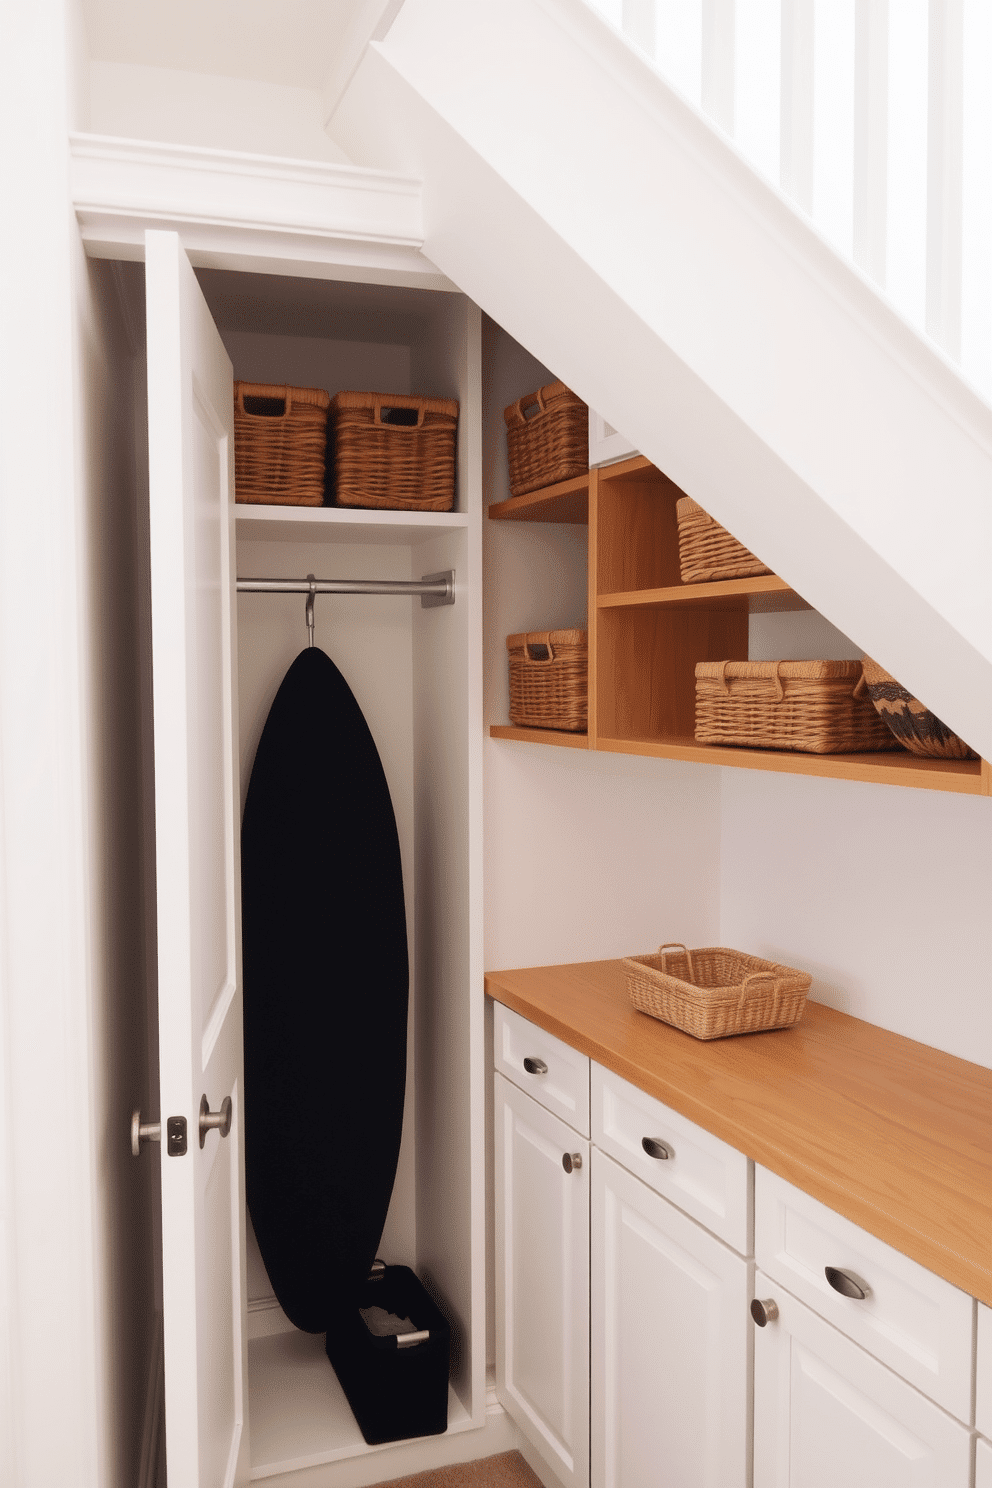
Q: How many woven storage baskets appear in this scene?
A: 8